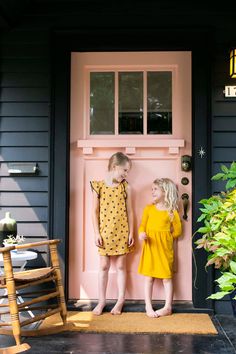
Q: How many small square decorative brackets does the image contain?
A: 3